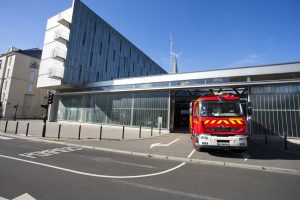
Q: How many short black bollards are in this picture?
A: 12